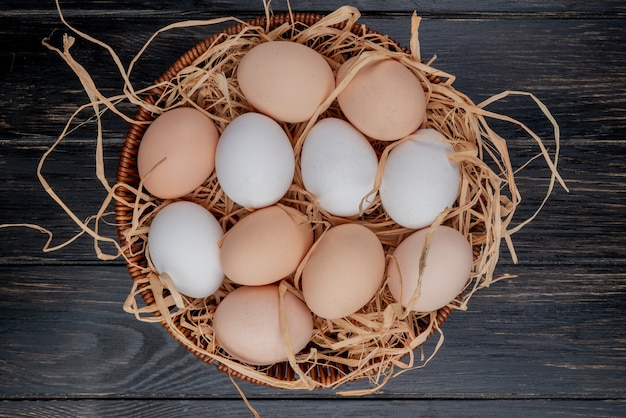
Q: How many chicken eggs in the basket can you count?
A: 11